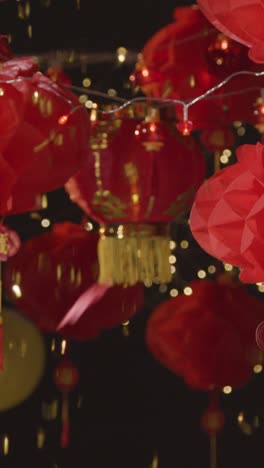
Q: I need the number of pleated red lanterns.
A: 6